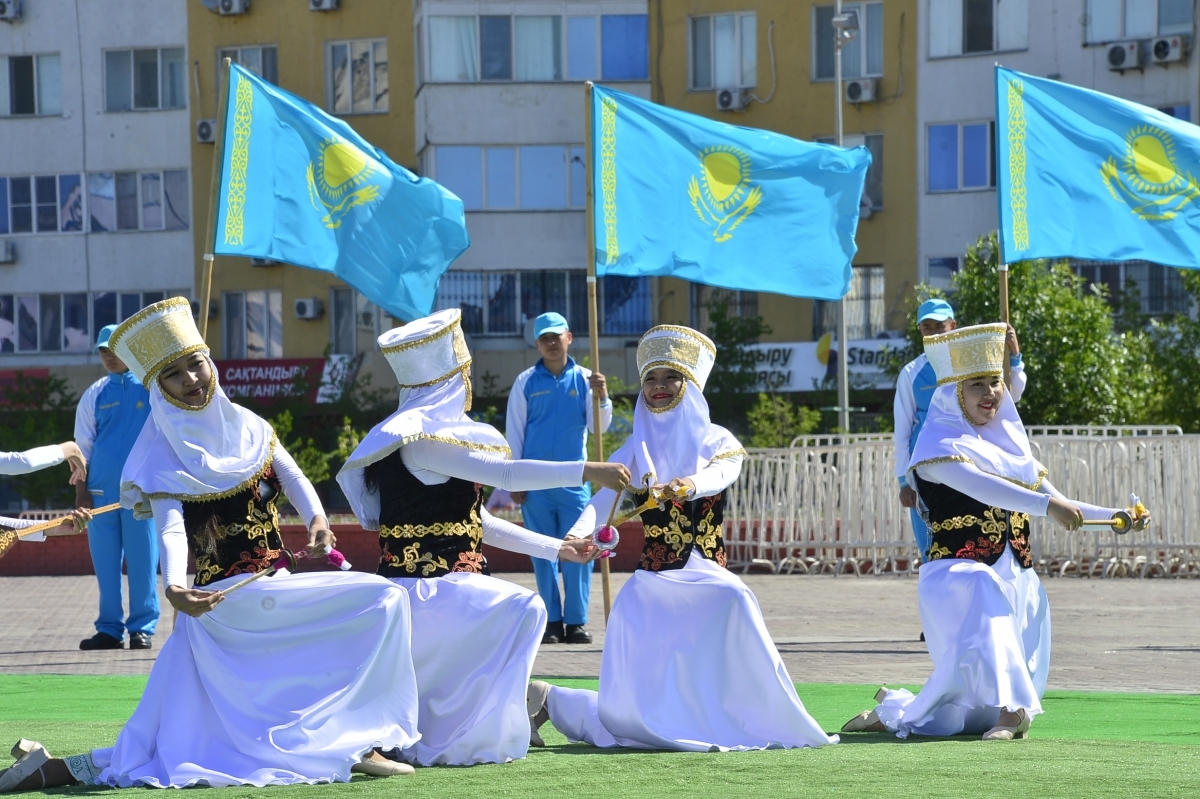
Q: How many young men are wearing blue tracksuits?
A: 3